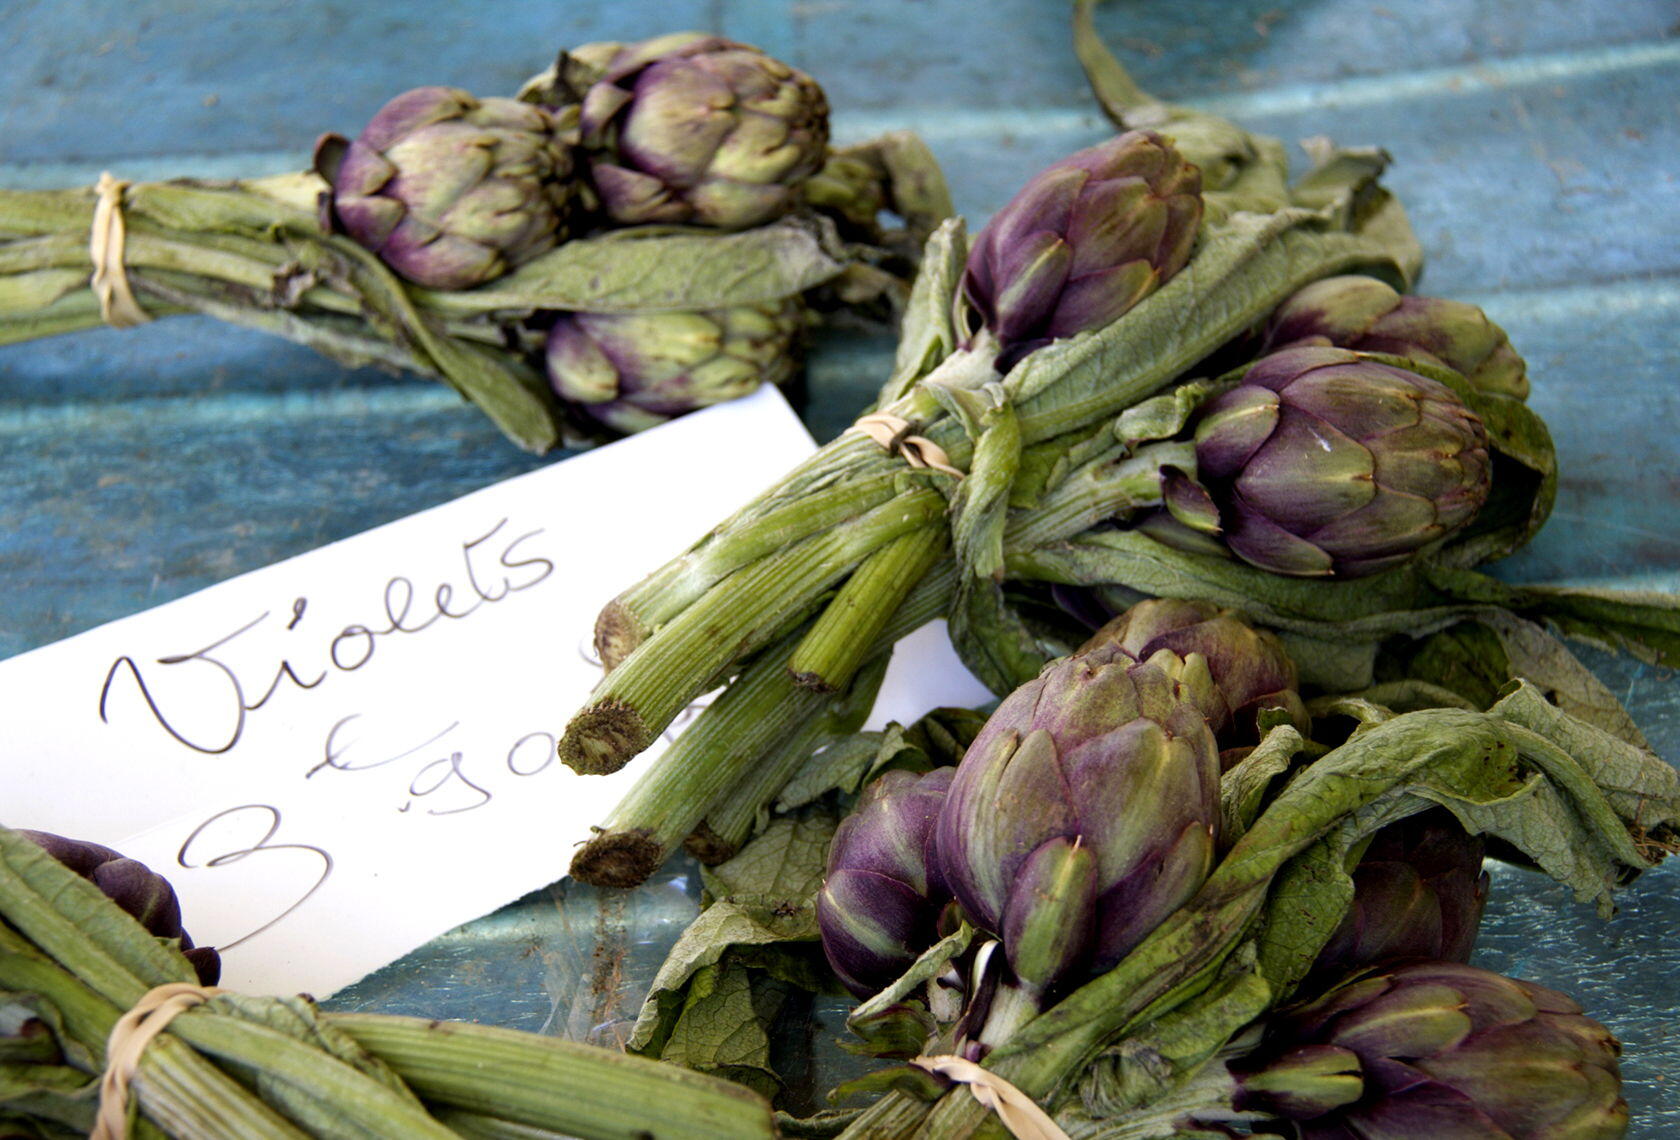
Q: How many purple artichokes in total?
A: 12